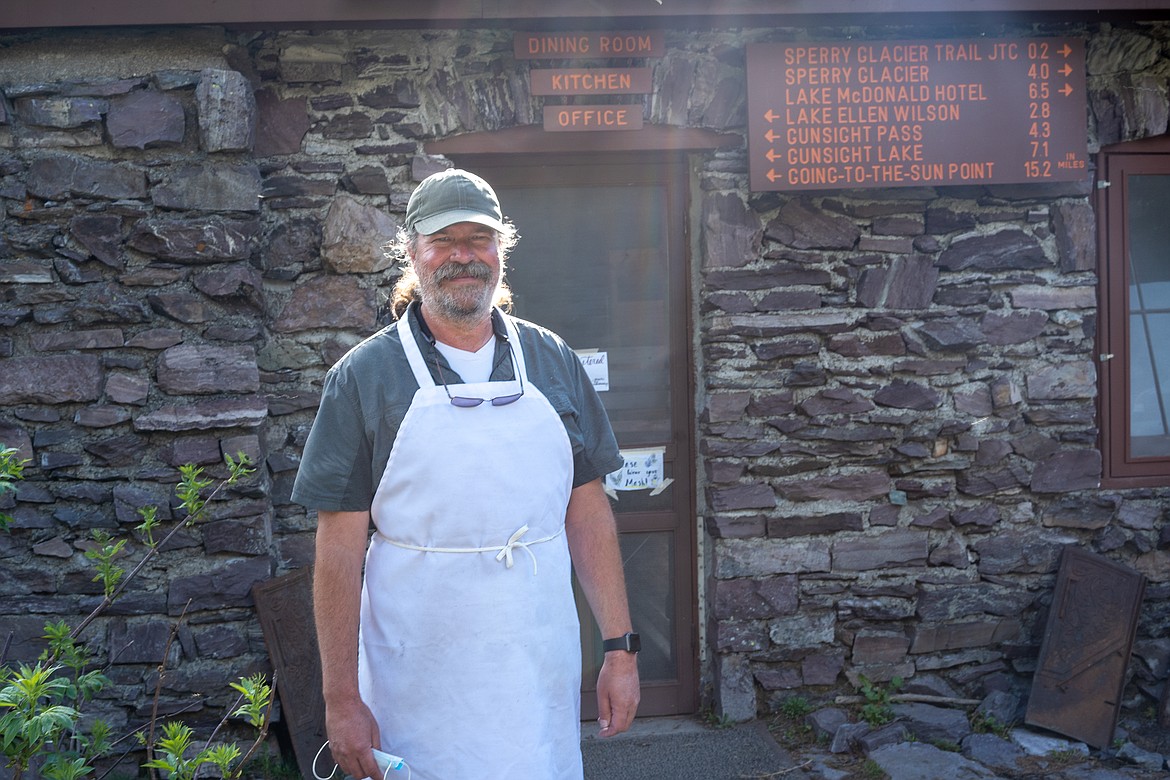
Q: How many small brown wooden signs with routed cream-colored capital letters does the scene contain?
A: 3